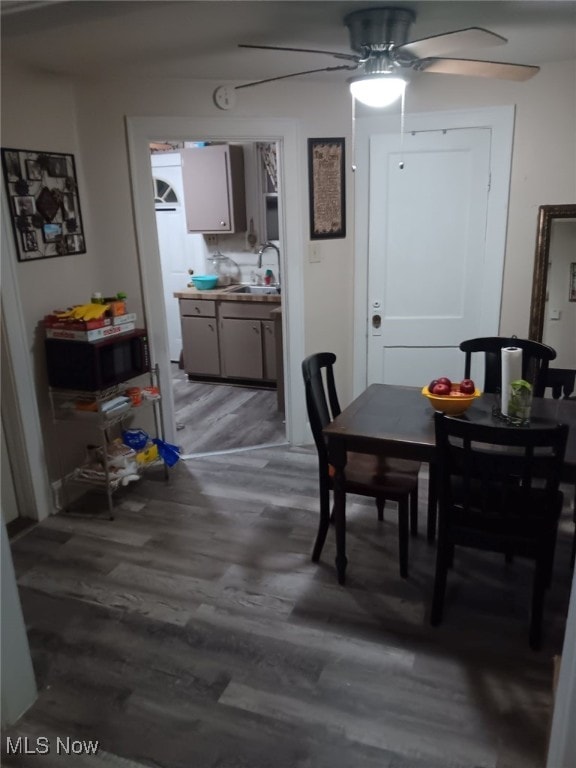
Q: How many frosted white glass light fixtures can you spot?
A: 1